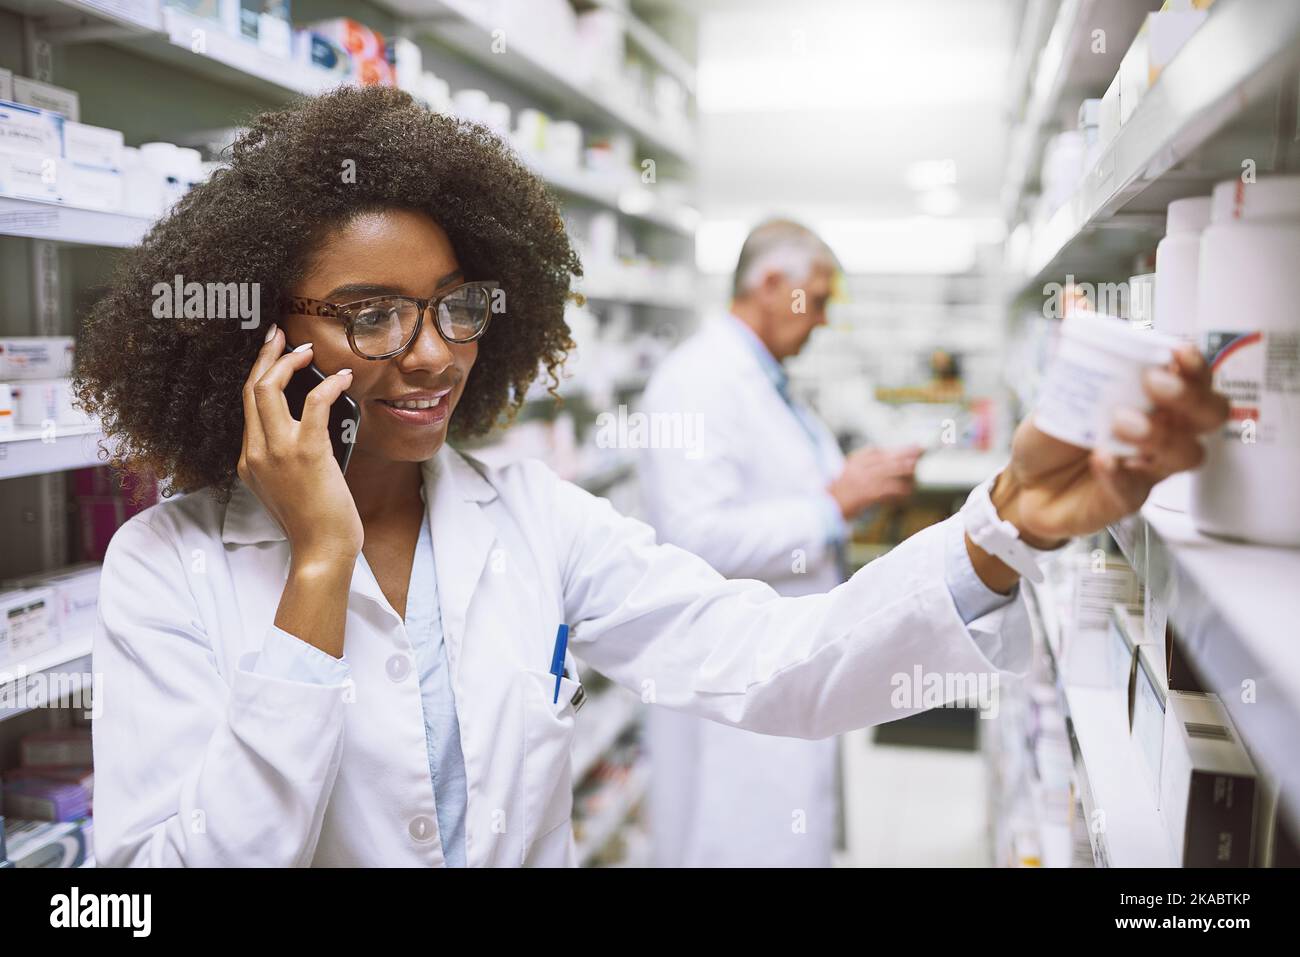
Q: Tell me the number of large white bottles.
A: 2